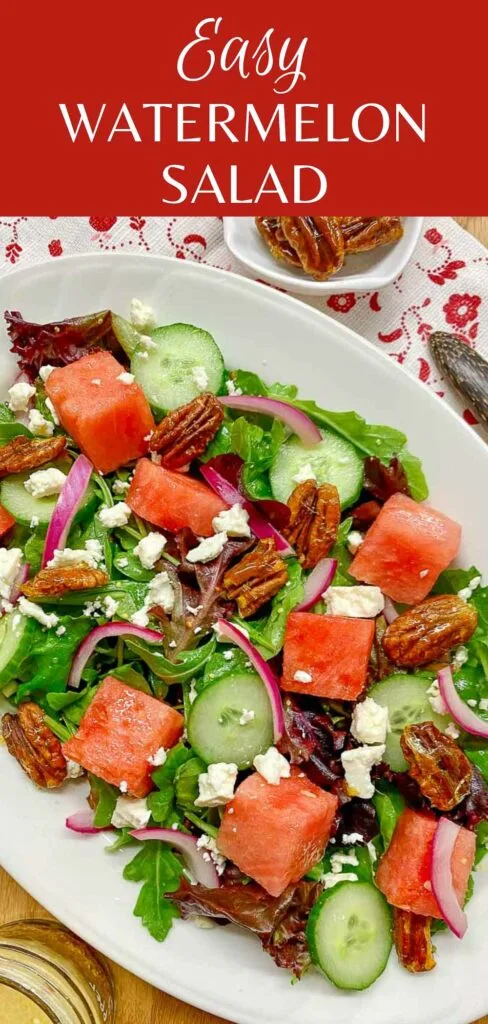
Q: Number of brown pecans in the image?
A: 12